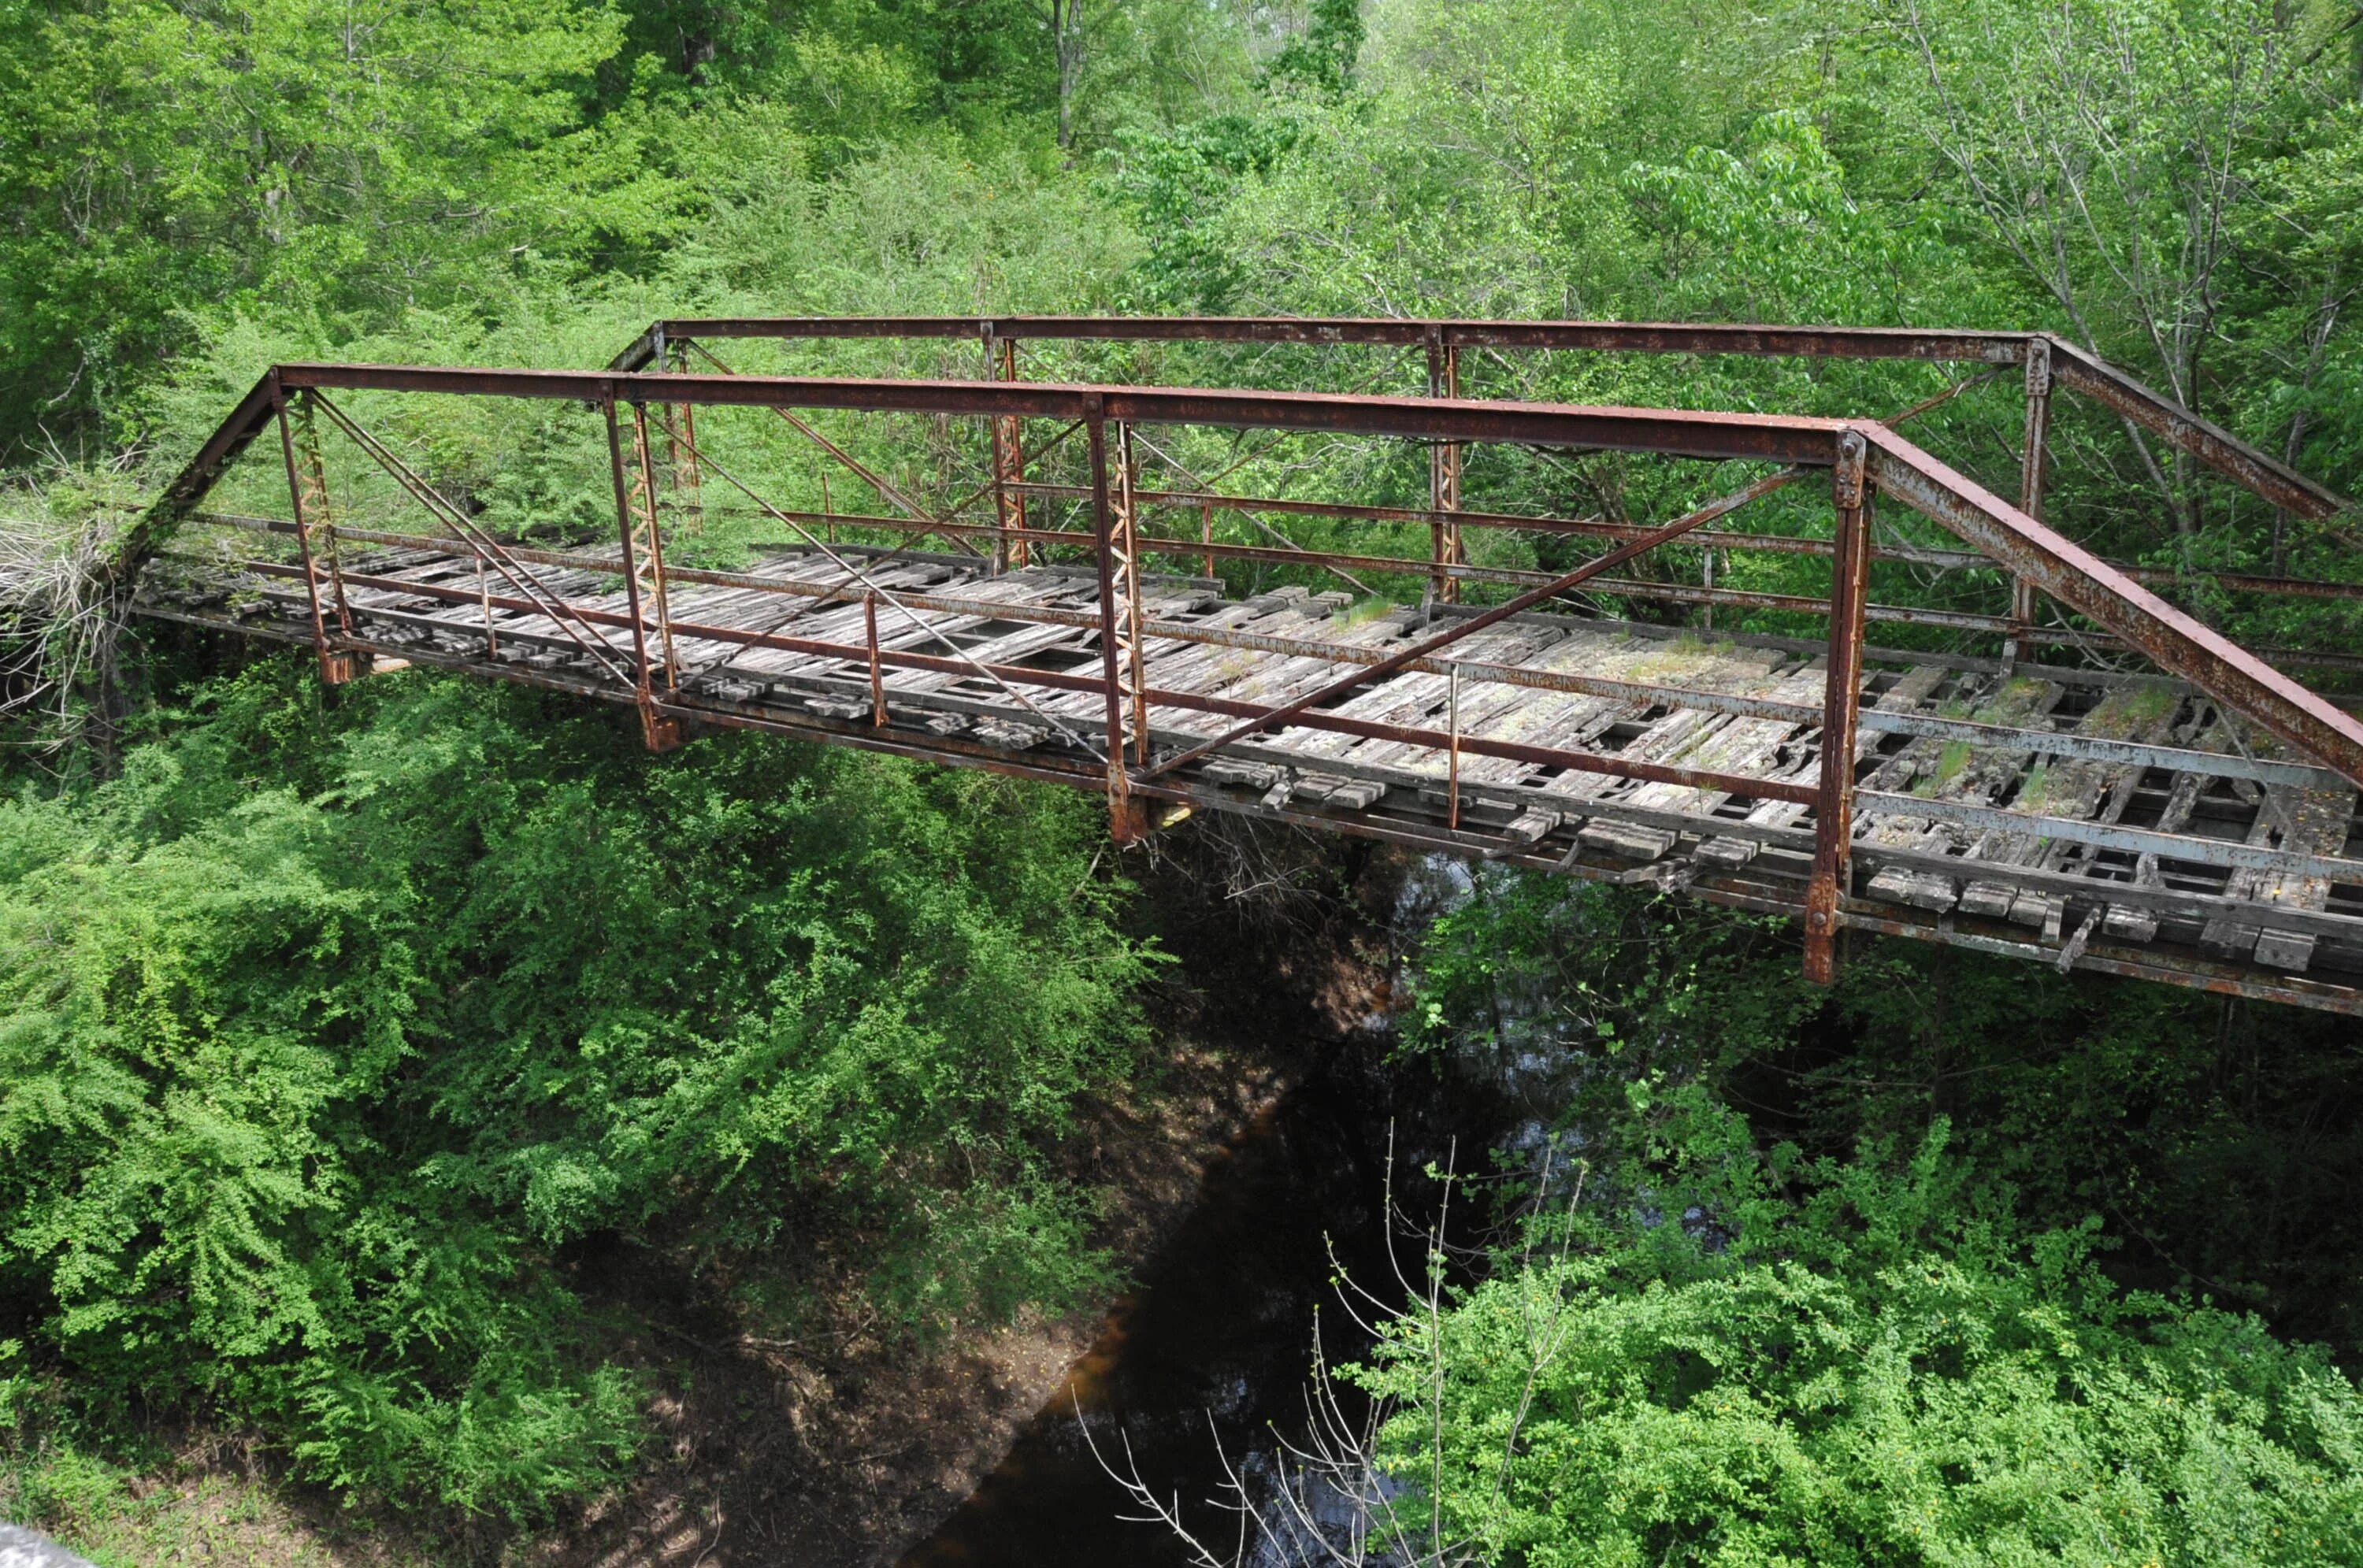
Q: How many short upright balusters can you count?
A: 6